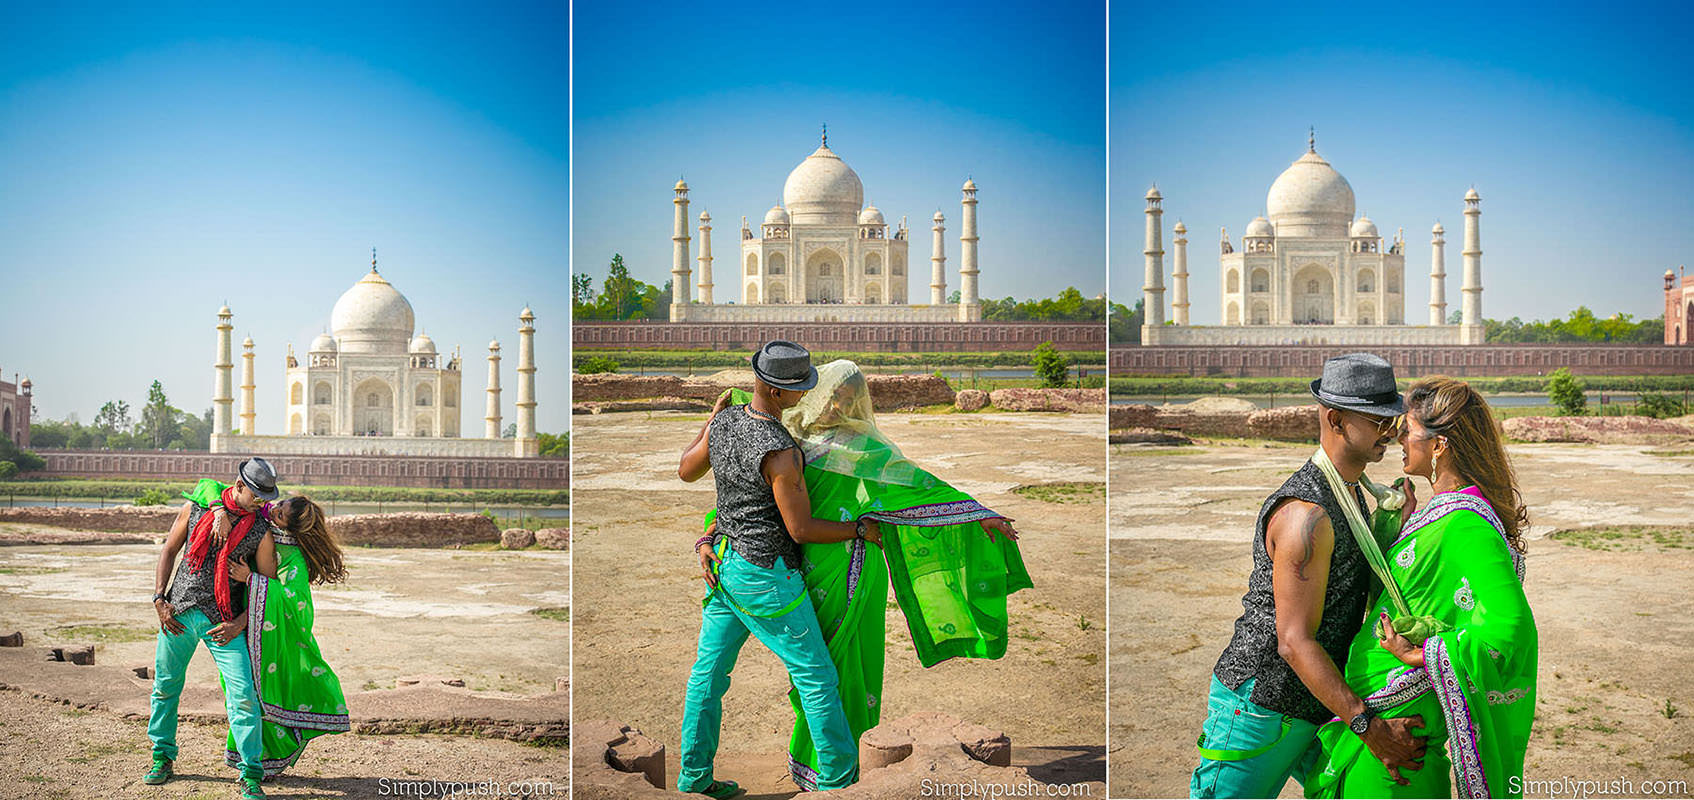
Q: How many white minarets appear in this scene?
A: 12